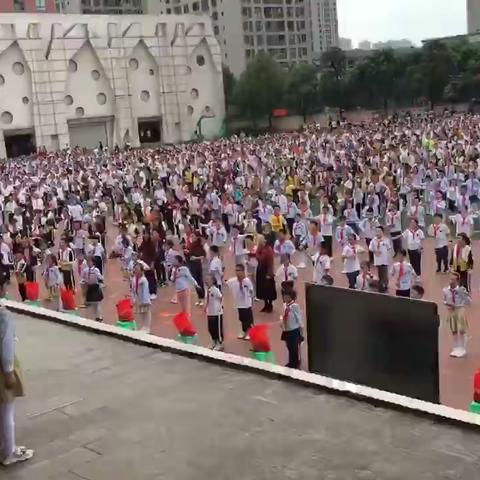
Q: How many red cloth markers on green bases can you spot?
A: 6